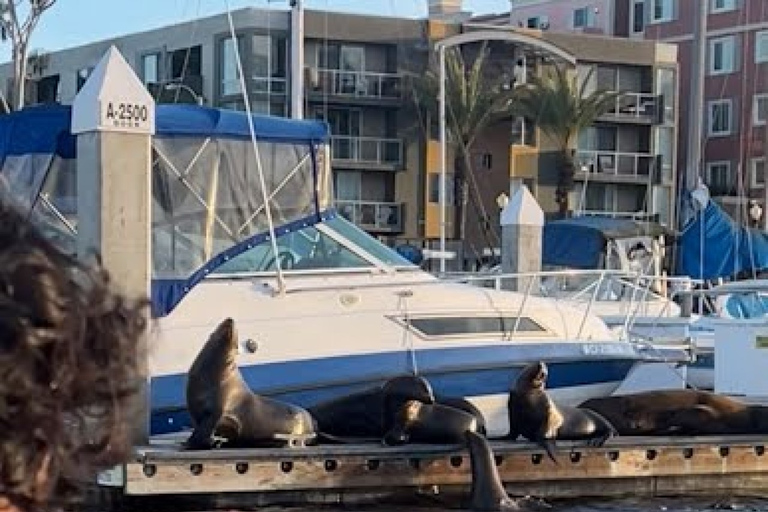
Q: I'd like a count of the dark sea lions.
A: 6